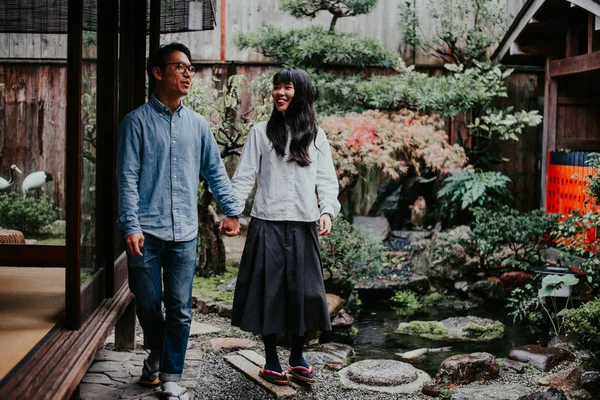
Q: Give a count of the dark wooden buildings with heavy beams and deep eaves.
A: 2